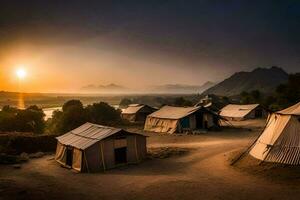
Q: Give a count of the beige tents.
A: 5